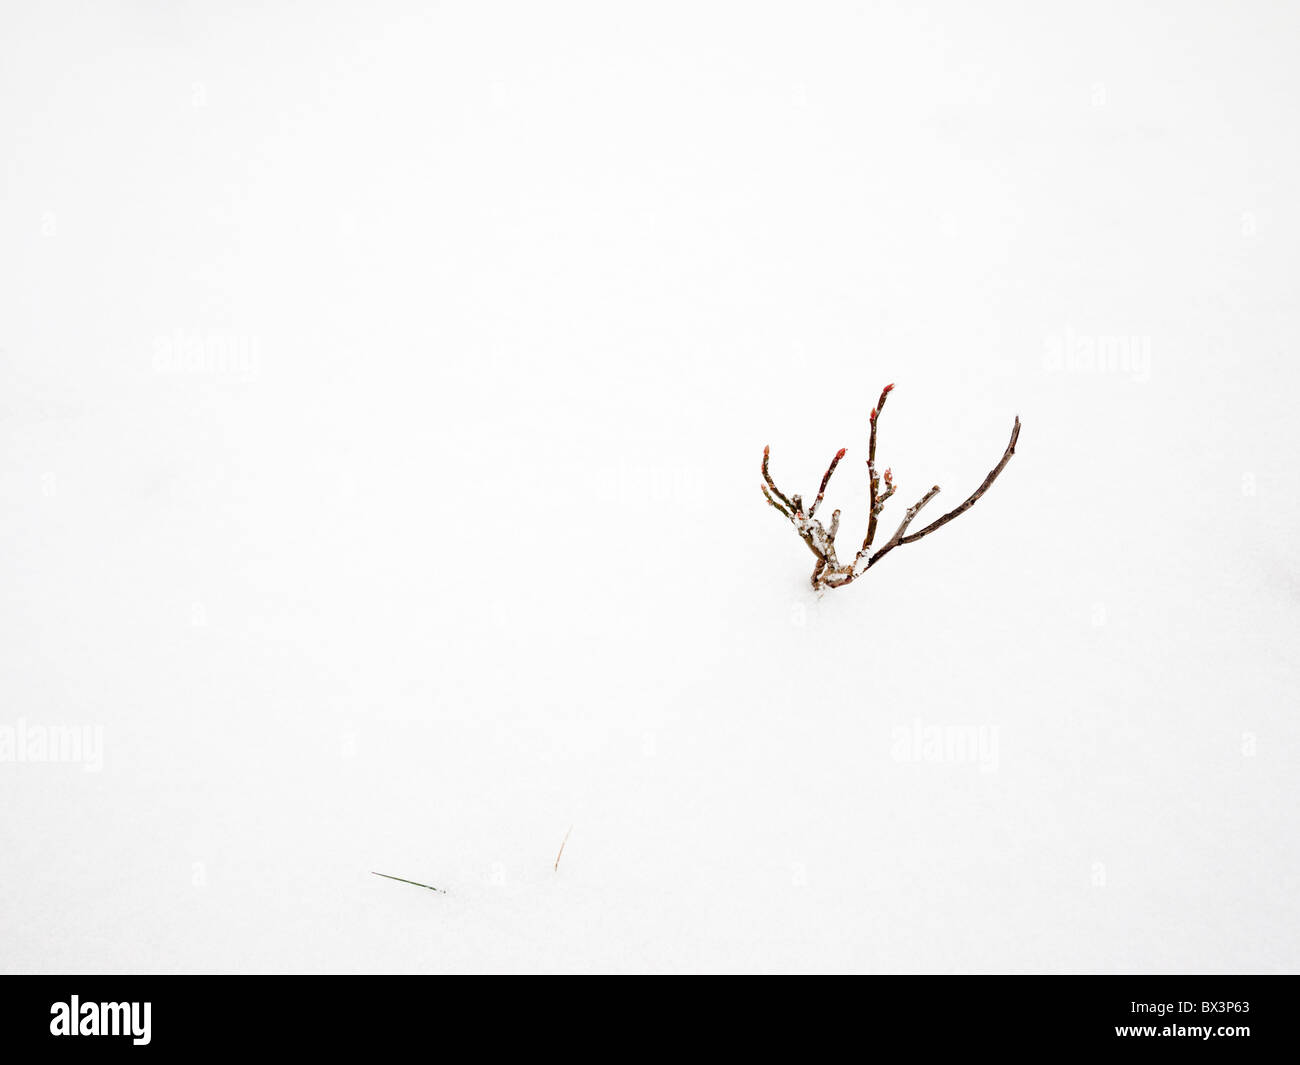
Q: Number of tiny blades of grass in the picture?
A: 2